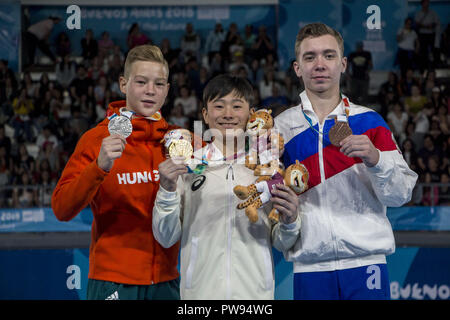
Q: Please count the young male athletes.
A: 3